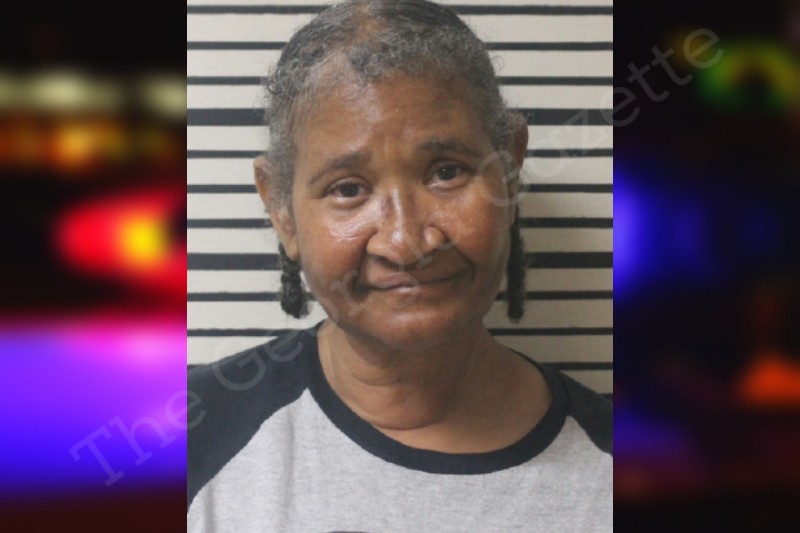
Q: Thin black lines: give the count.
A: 9